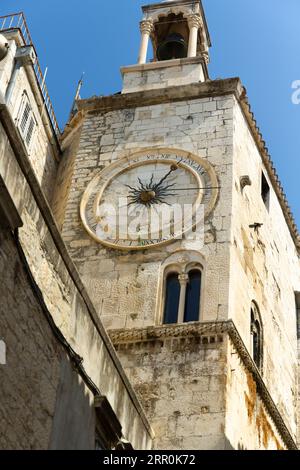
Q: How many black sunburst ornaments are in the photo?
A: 1